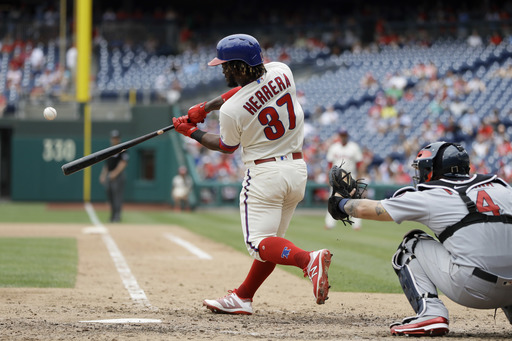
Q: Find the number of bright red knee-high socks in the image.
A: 2